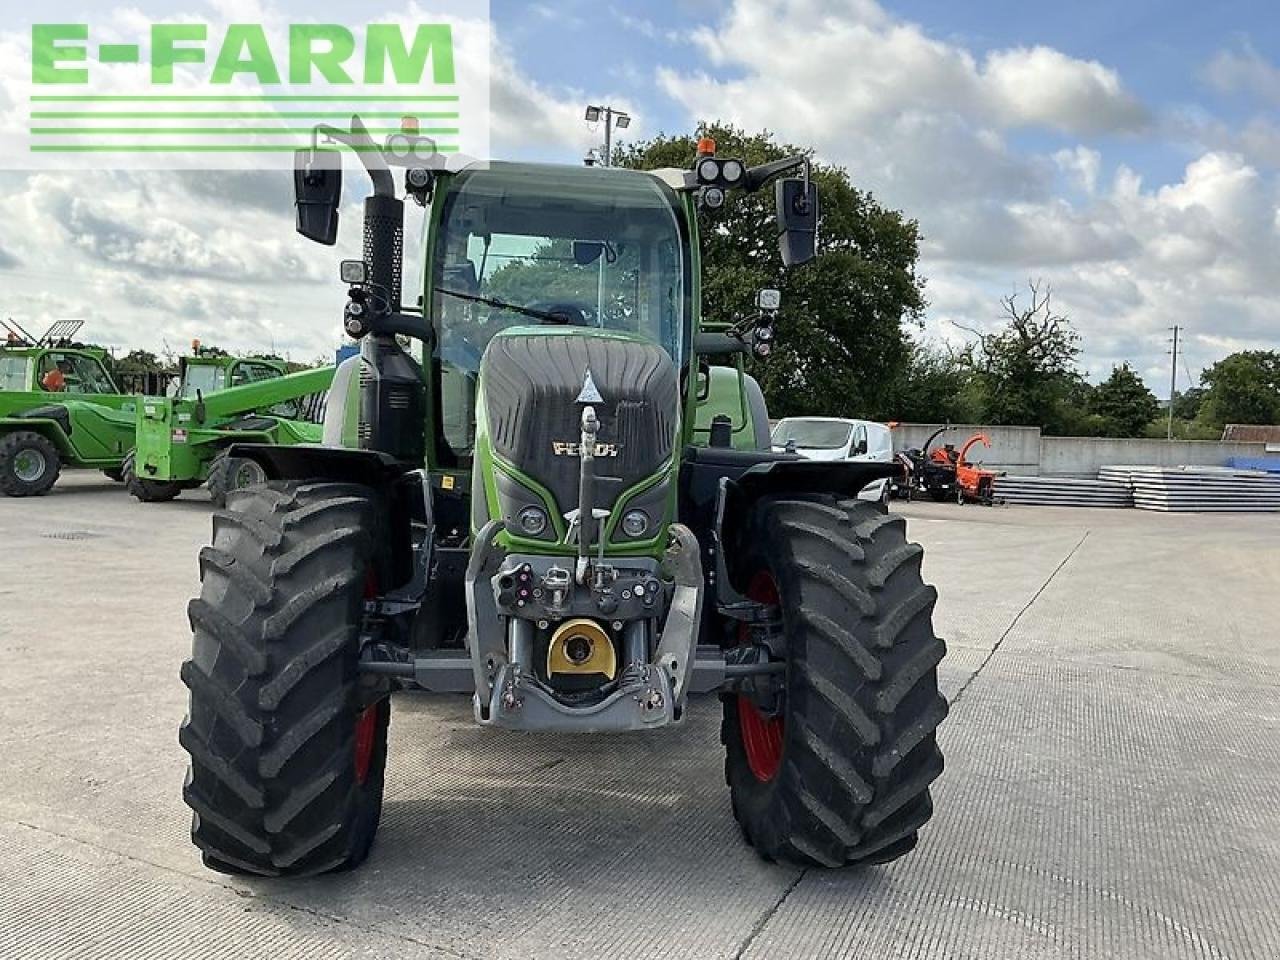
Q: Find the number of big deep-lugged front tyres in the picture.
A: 2